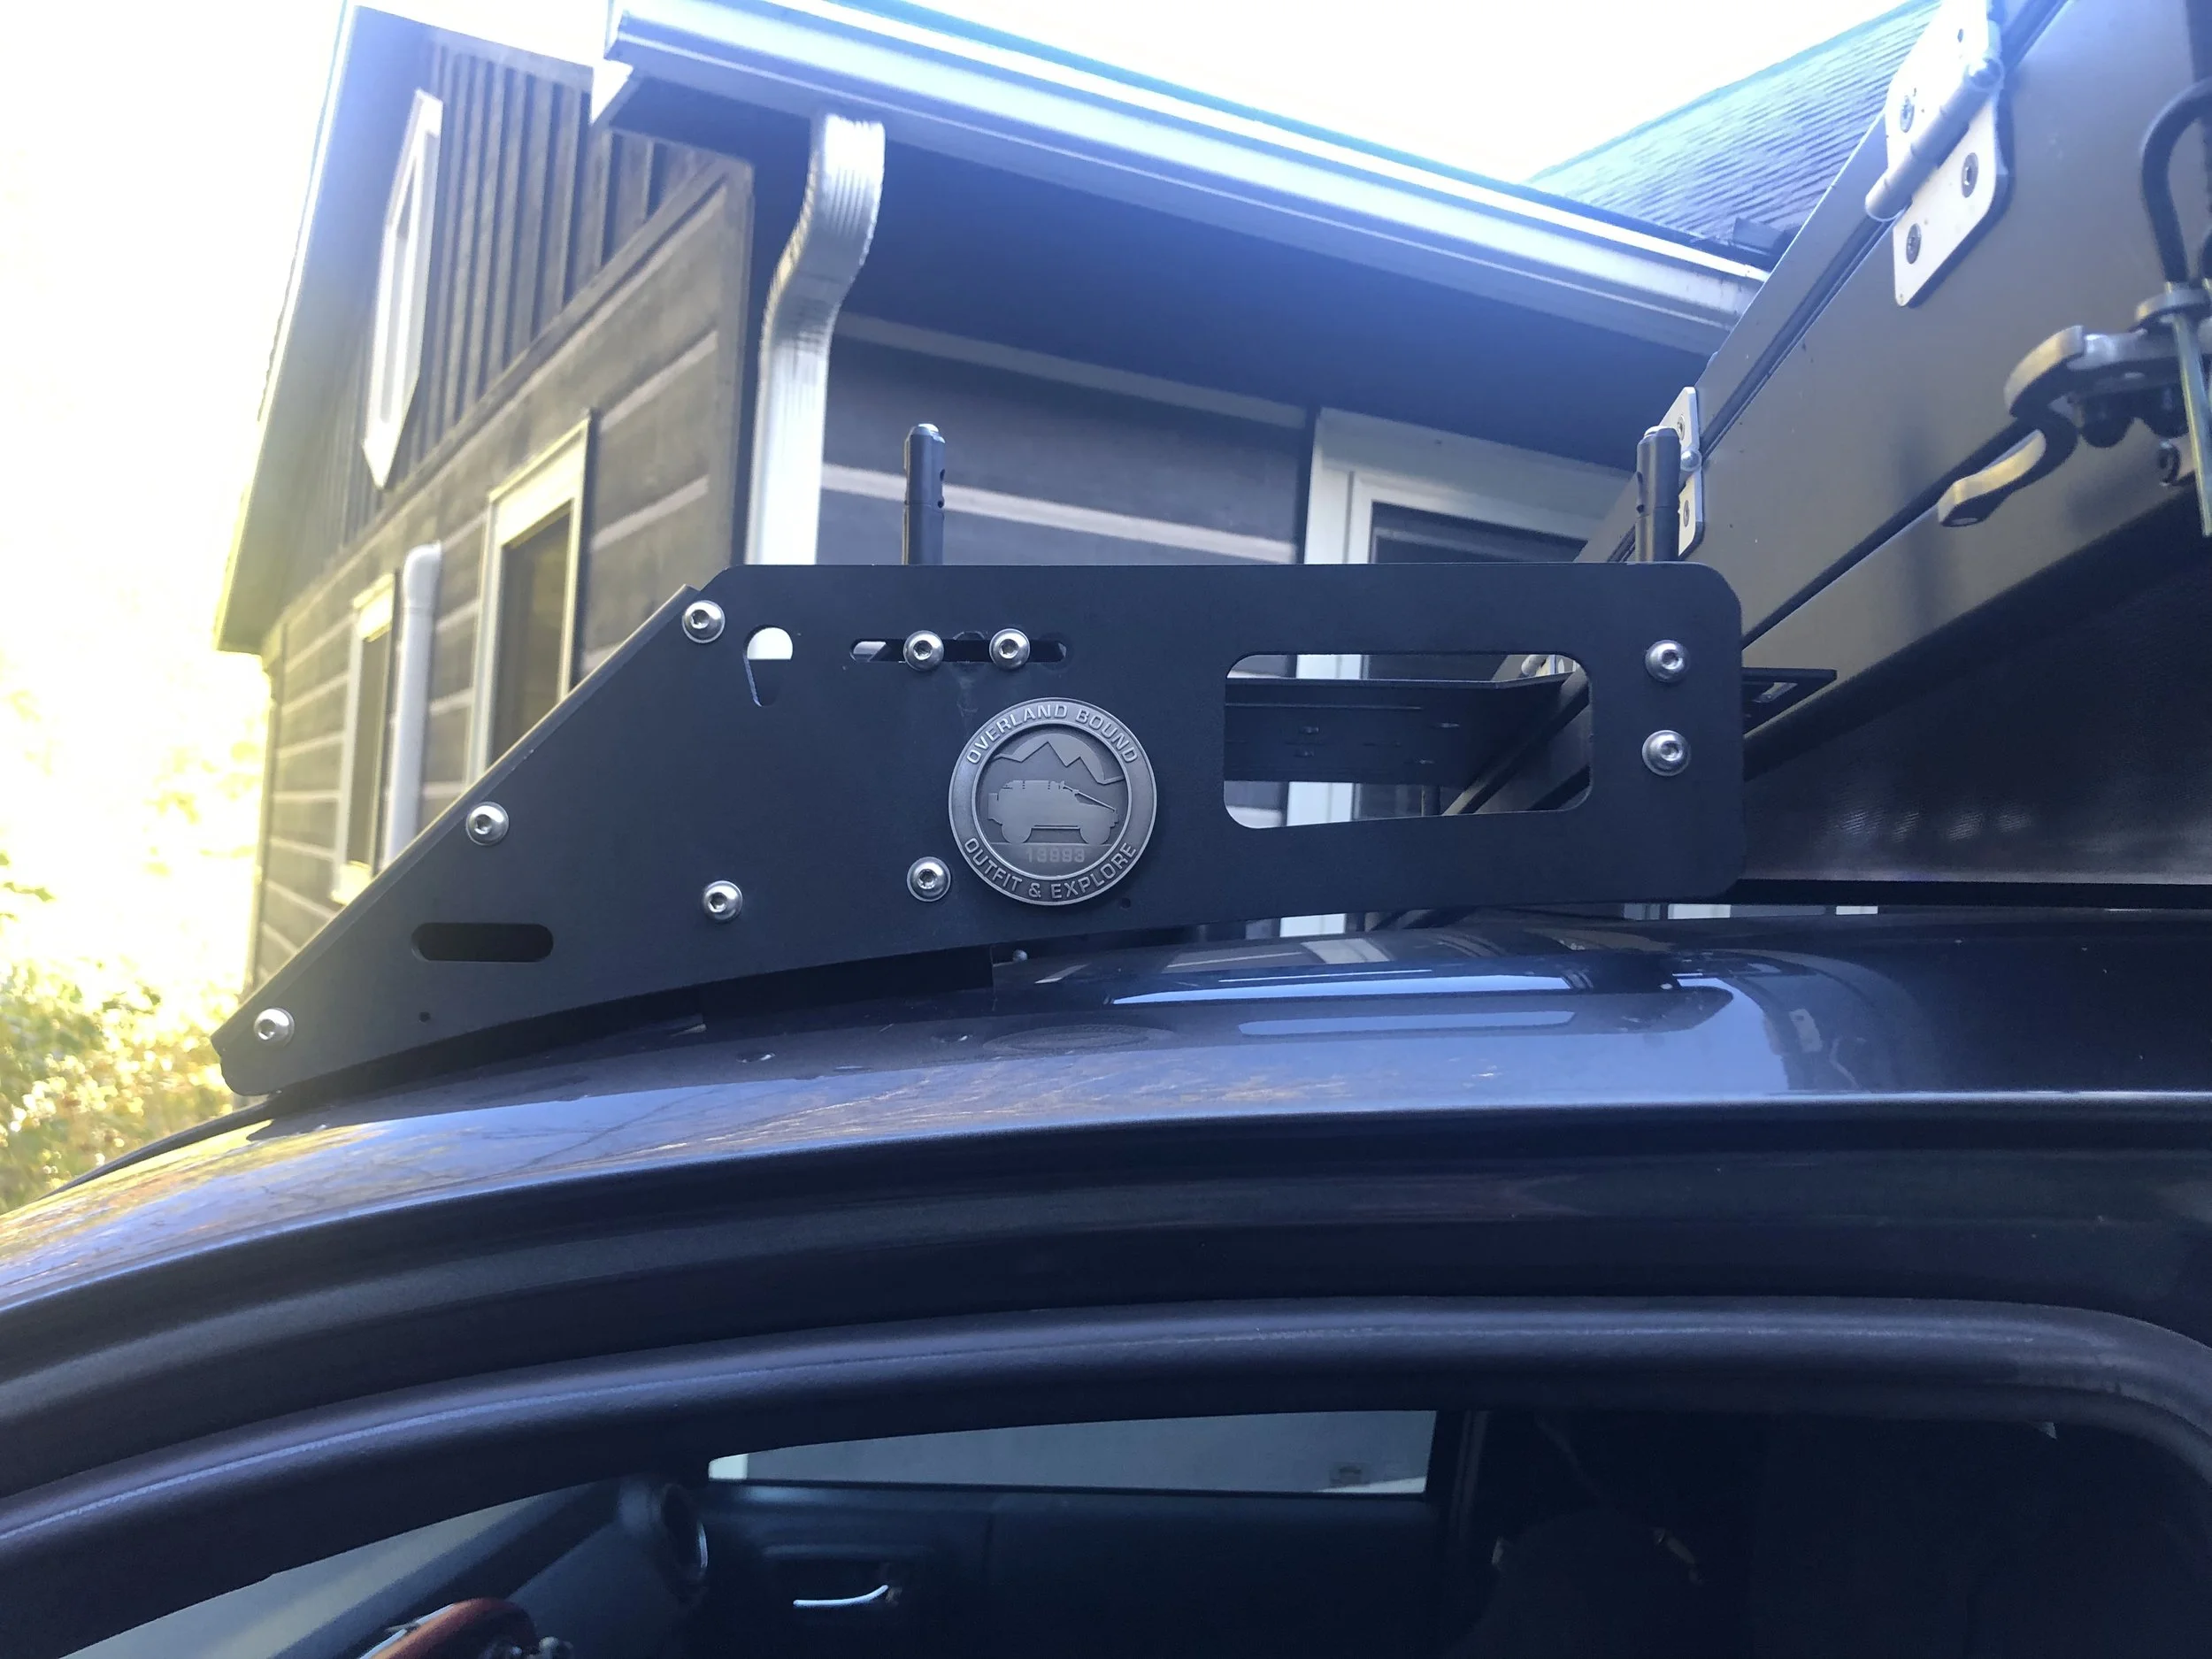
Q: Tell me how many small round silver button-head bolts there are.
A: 9